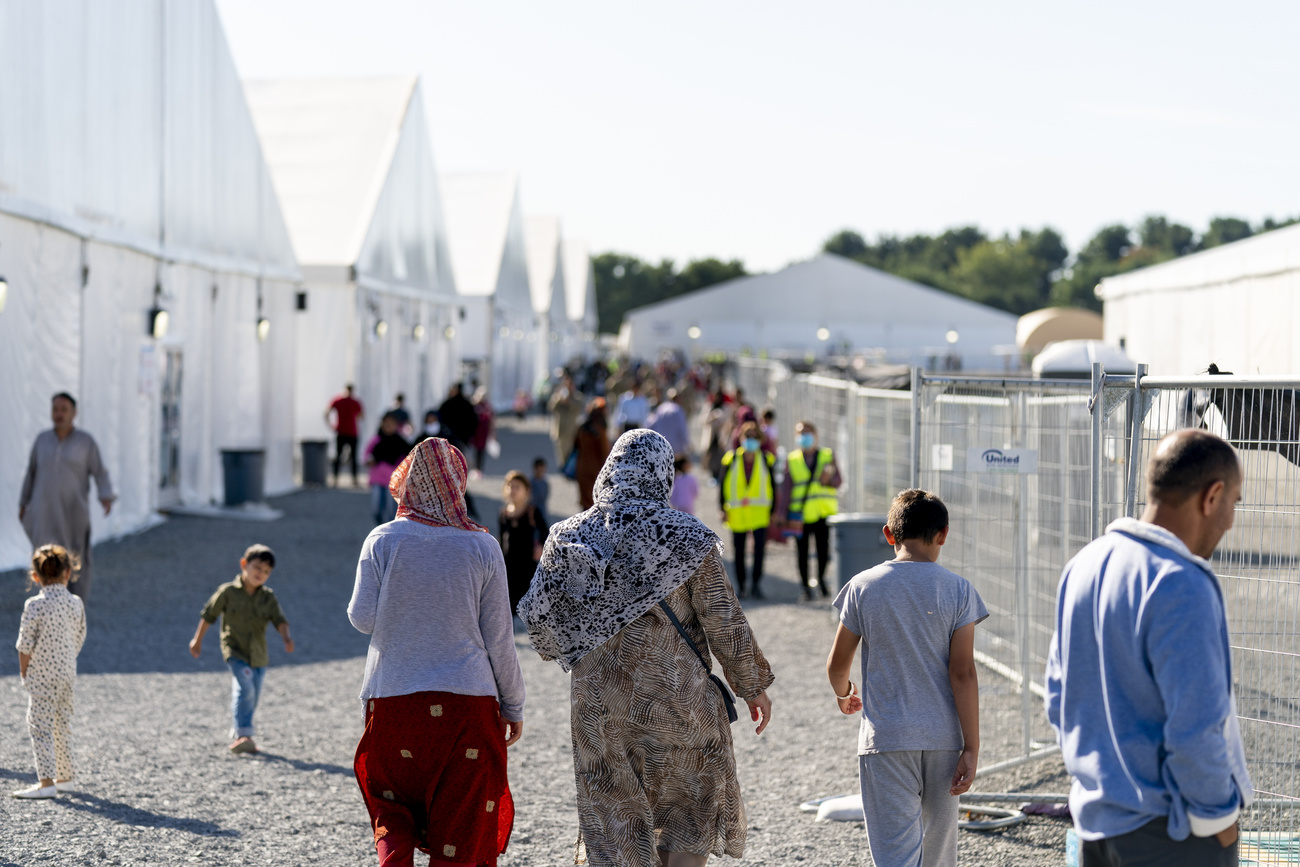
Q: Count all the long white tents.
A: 7